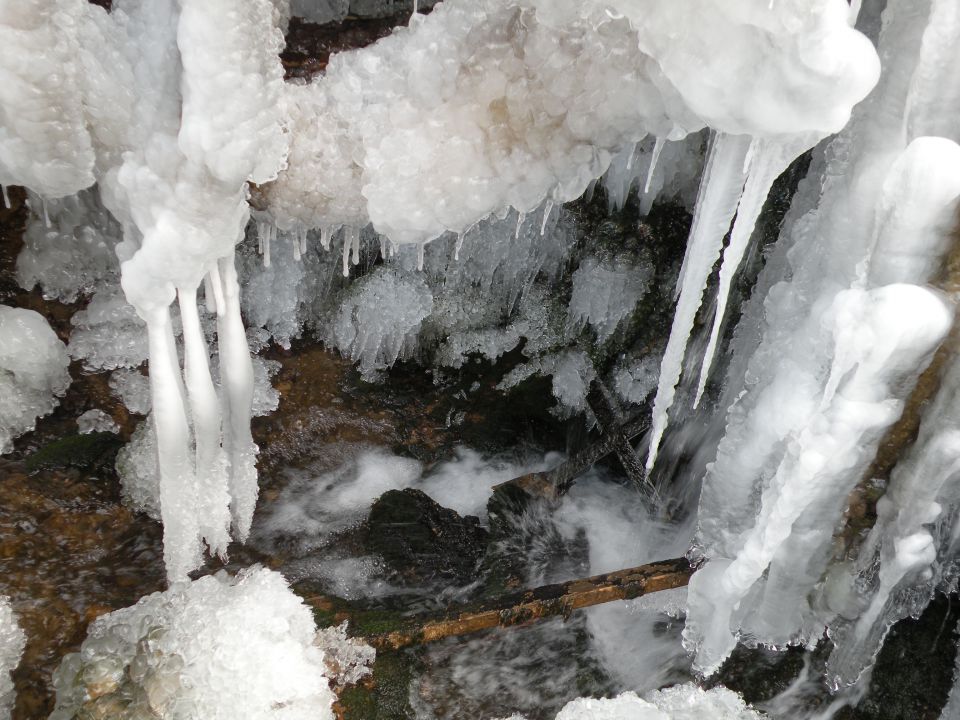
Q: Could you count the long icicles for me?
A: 5